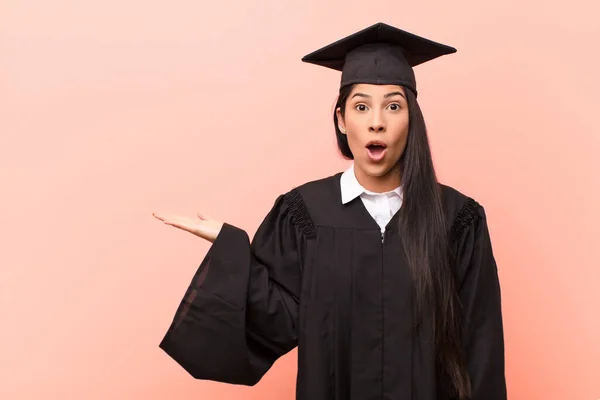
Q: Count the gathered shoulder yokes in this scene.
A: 2